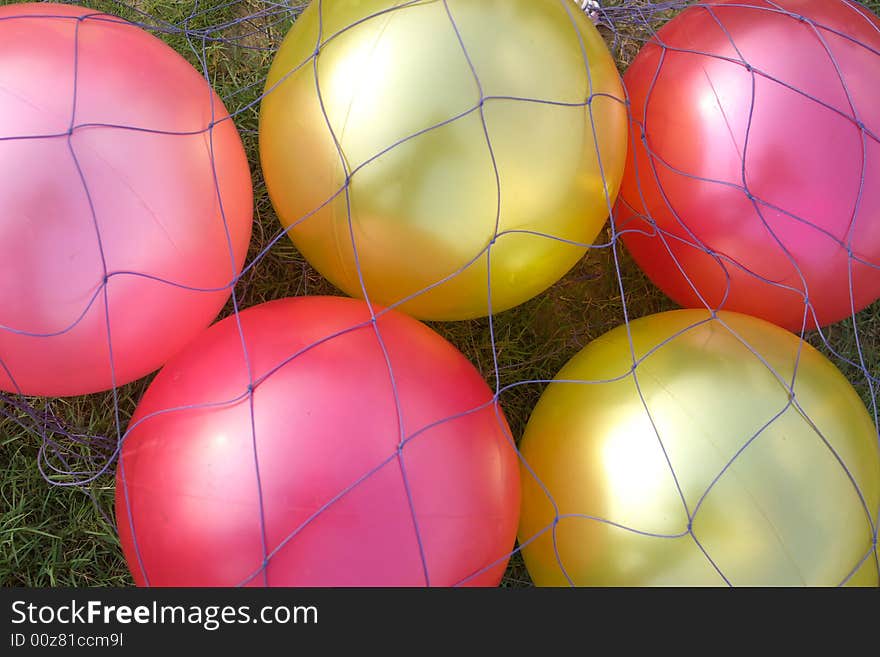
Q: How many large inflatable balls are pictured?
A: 5